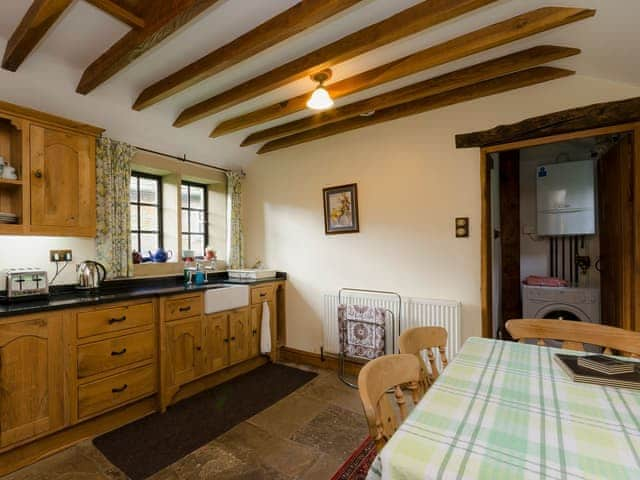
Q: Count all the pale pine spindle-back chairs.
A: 3